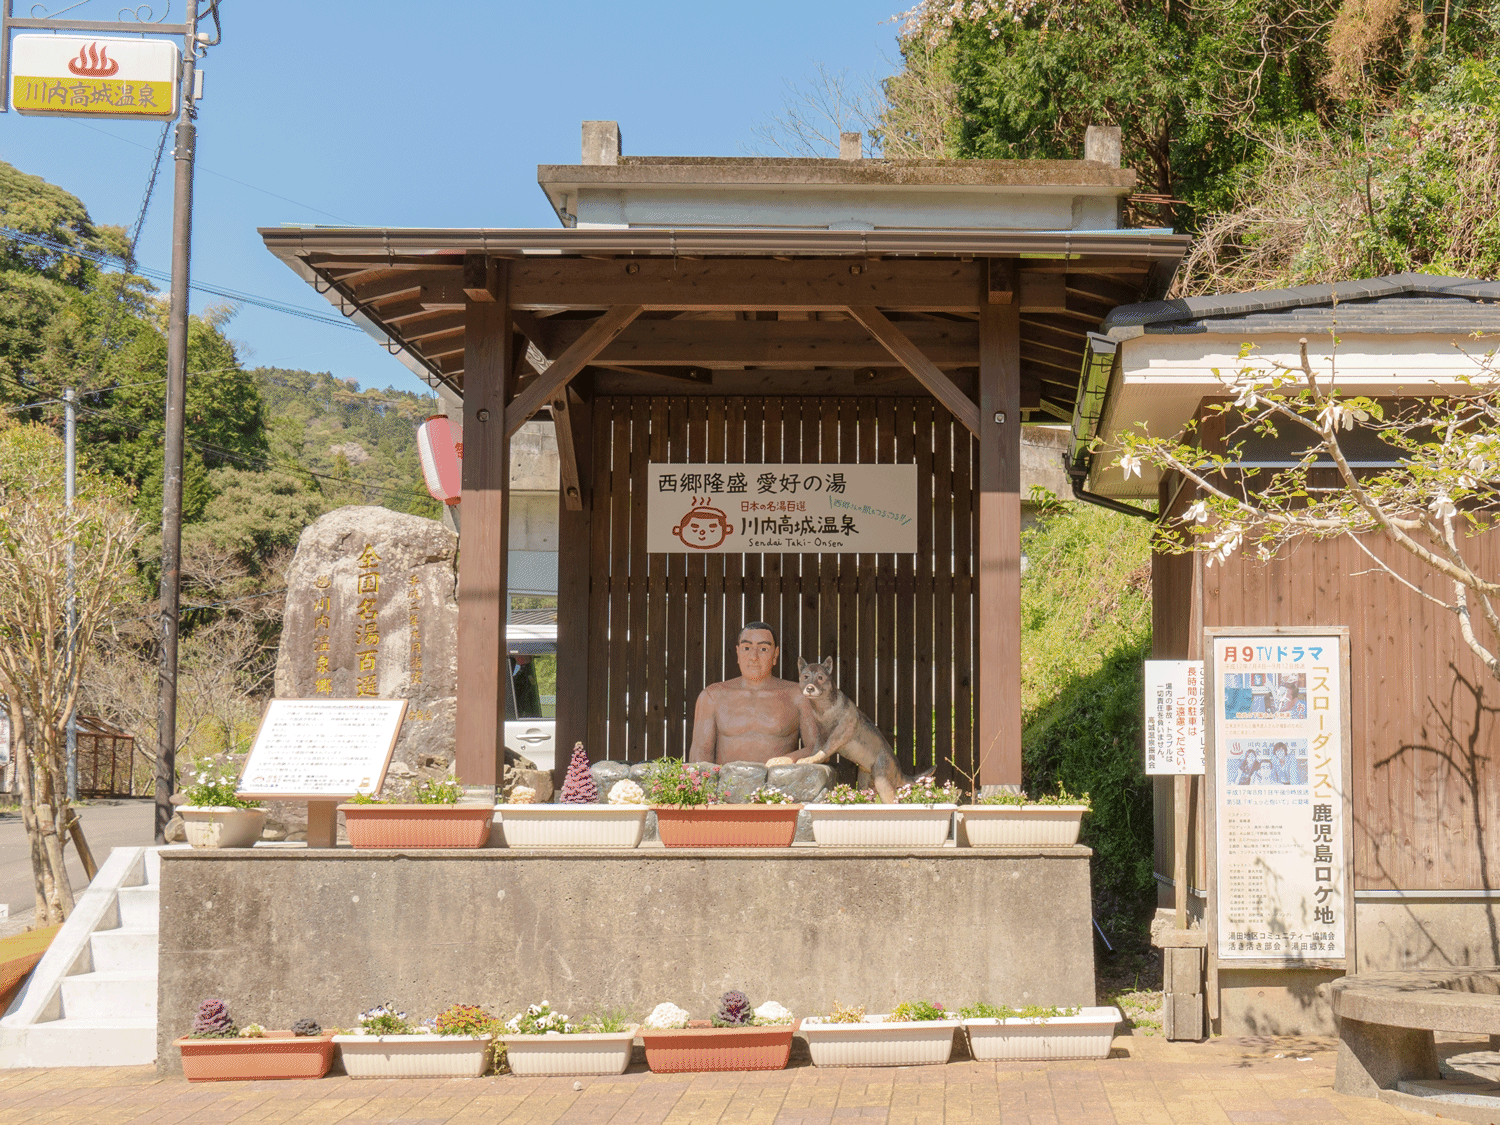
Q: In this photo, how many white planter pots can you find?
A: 8